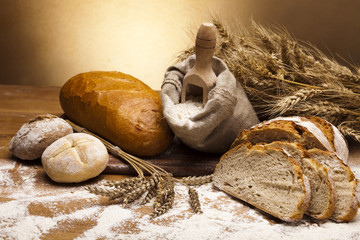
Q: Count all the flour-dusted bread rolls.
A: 2